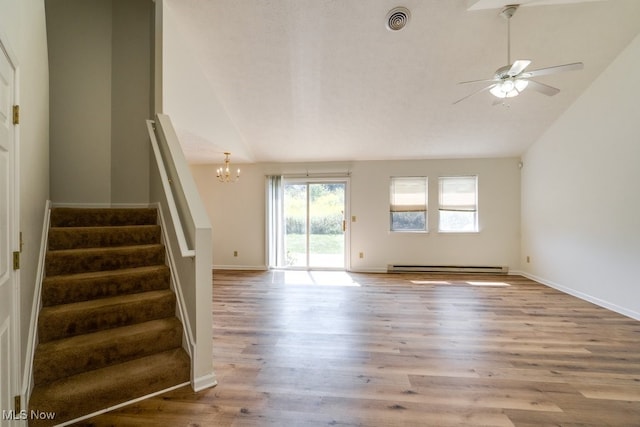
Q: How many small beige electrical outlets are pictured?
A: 3